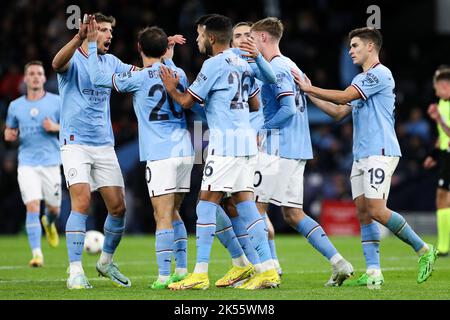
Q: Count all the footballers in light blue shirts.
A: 8